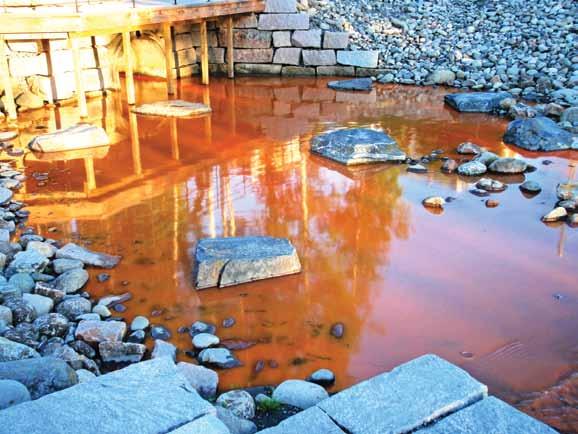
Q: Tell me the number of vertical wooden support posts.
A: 6